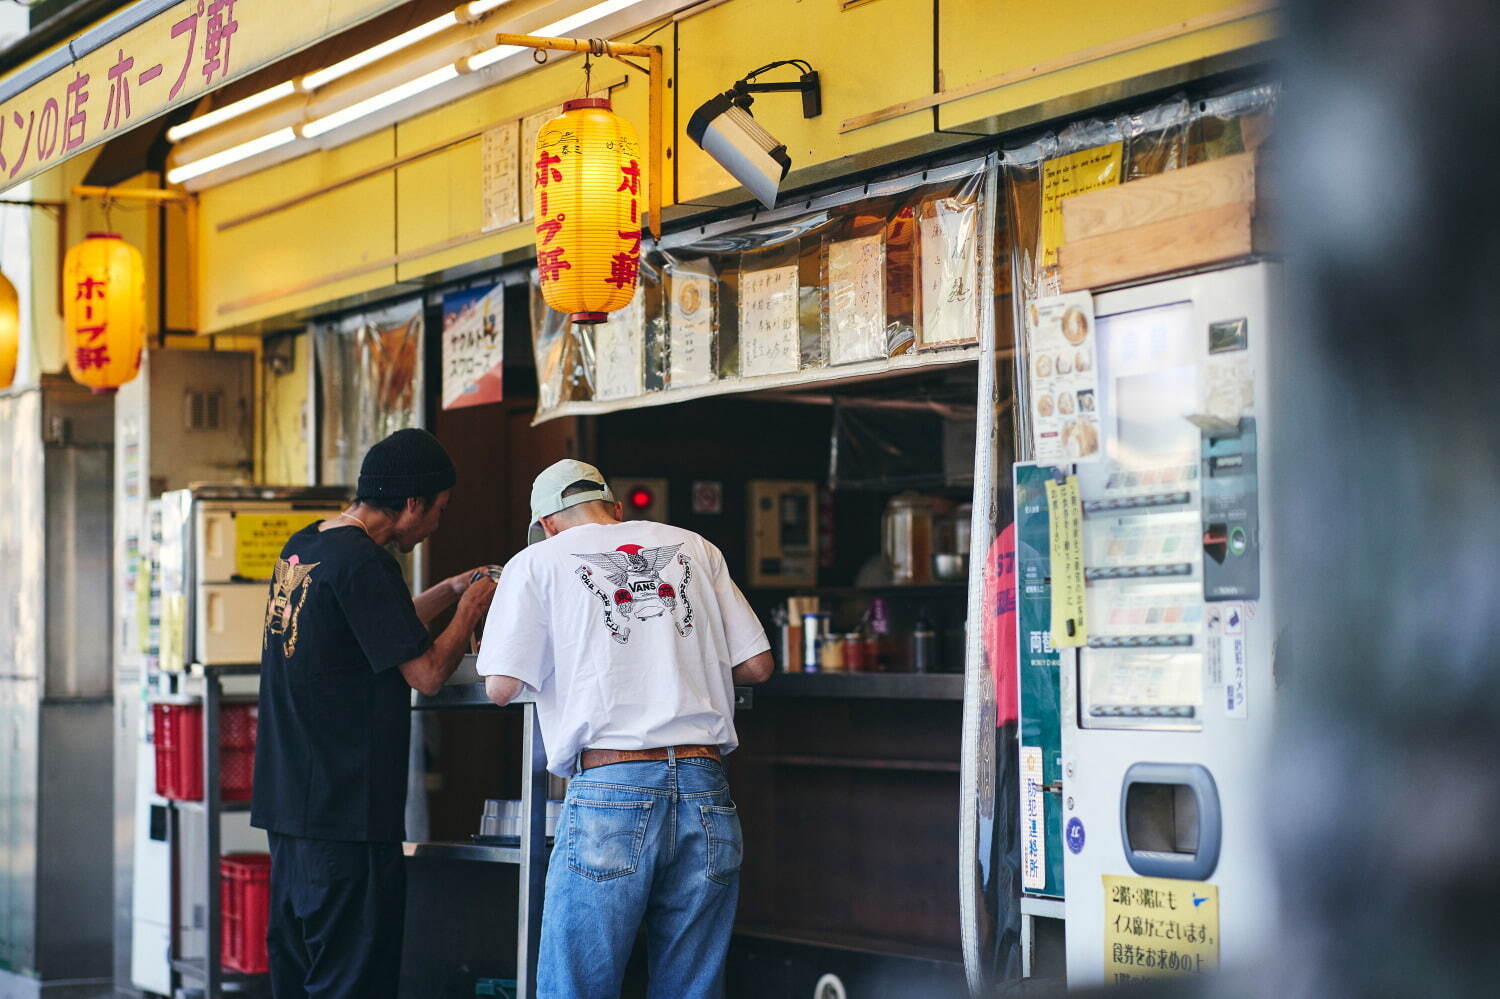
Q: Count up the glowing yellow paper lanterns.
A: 3